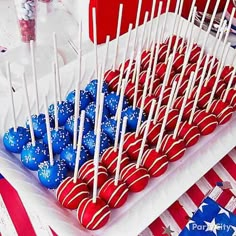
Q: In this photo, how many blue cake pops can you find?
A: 15